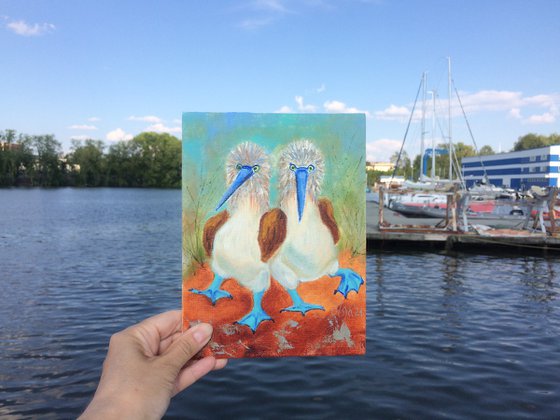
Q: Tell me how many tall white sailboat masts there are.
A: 3